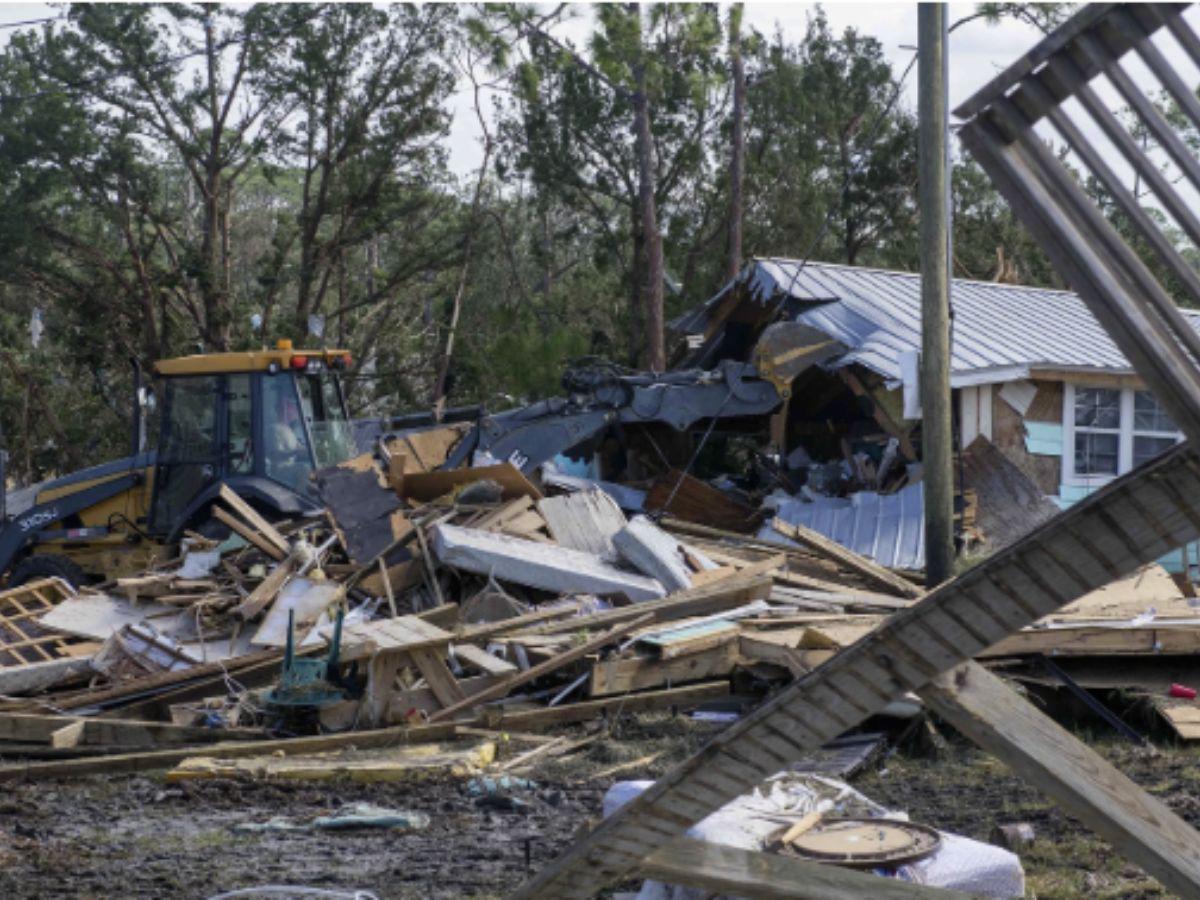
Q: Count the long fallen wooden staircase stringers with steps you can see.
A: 1